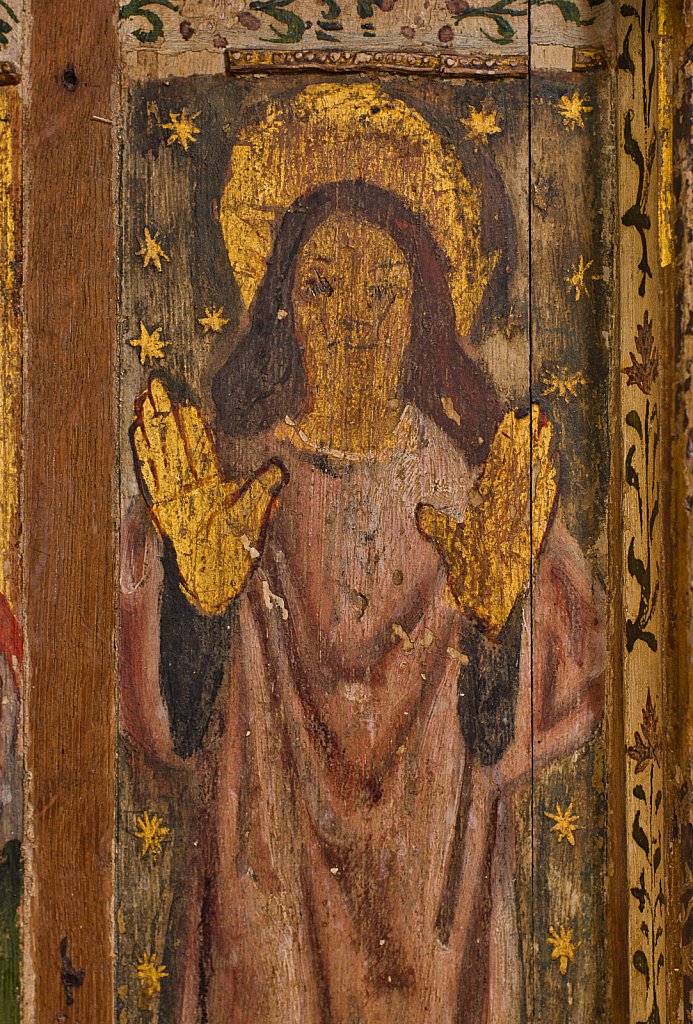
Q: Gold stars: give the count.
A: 12